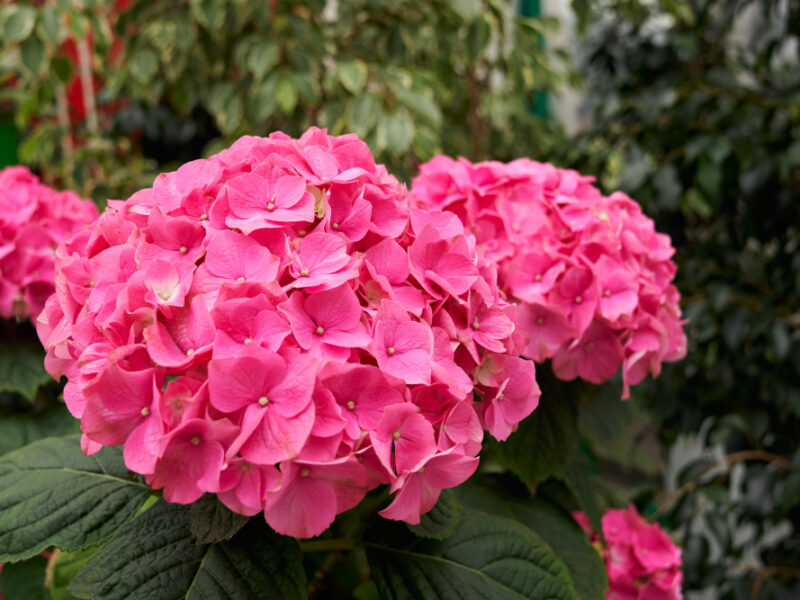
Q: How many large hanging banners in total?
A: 0